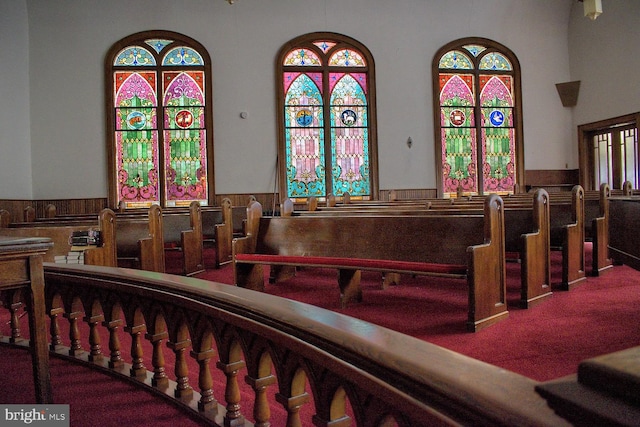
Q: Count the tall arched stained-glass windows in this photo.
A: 3